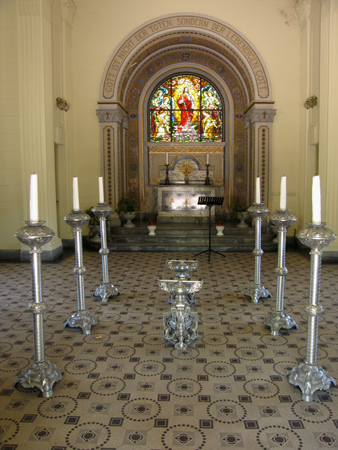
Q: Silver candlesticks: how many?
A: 6